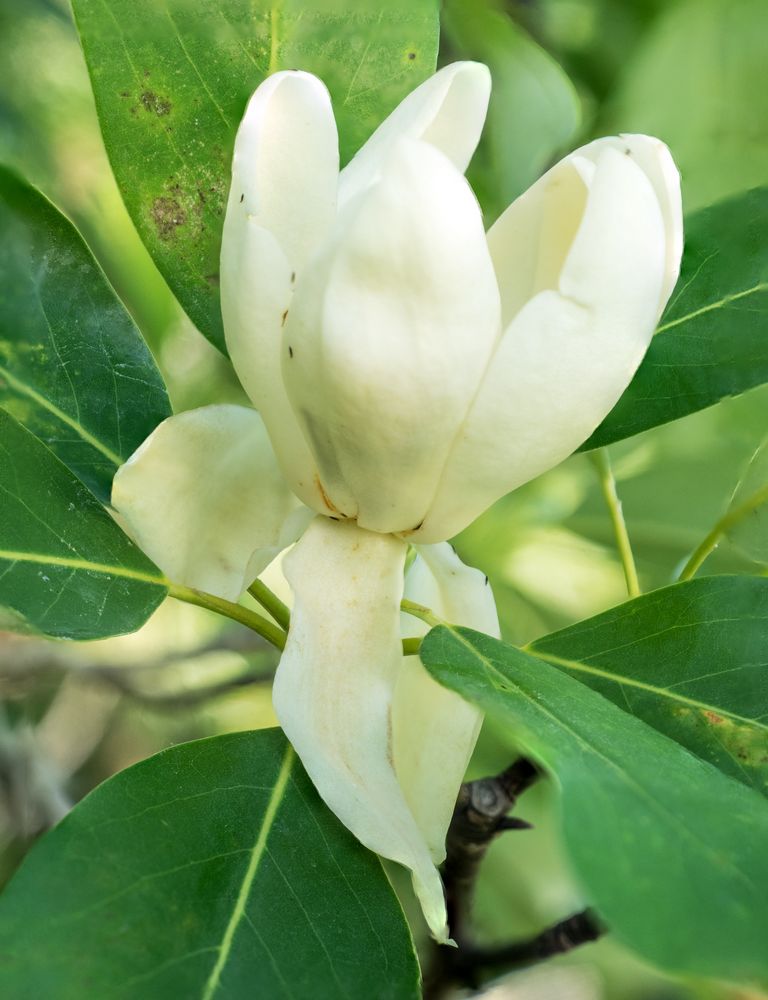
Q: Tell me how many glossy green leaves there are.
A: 7